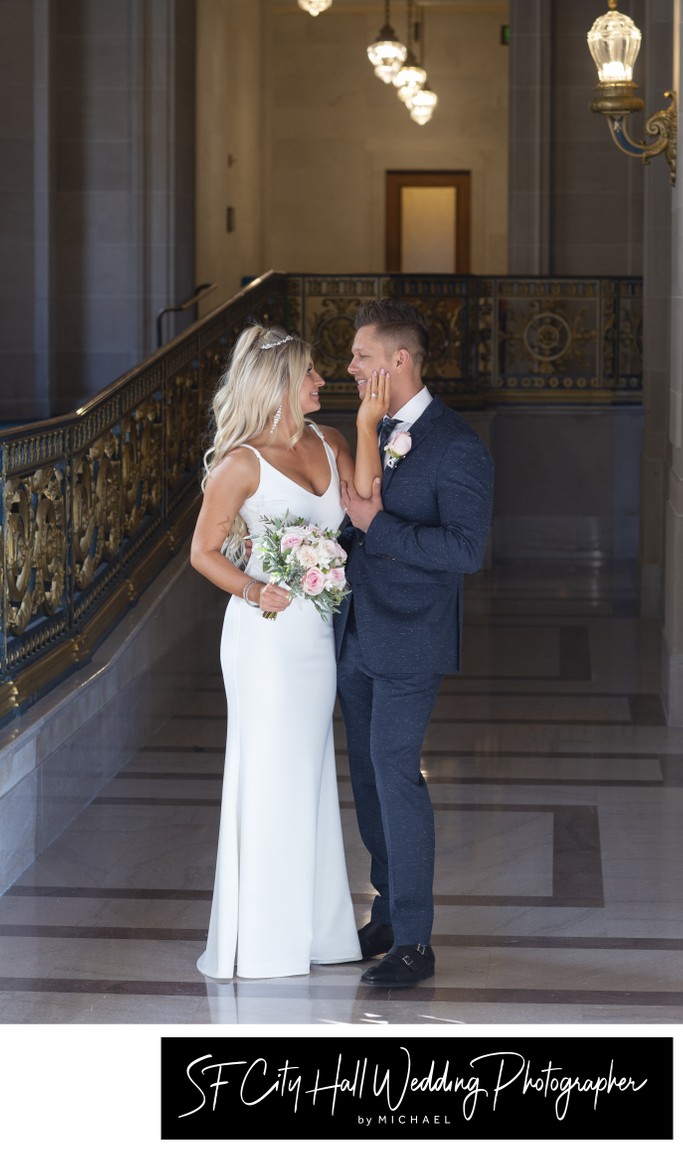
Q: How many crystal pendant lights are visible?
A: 4